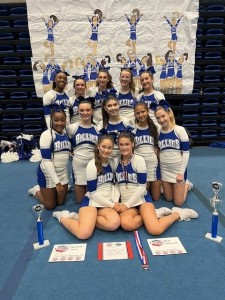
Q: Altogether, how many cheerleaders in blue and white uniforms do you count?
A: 12